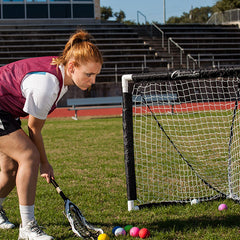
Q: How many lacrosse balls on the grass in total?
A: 8